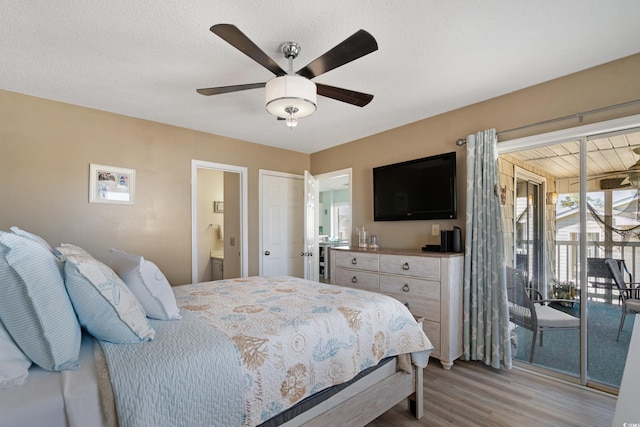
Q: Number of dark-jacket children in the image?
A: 0